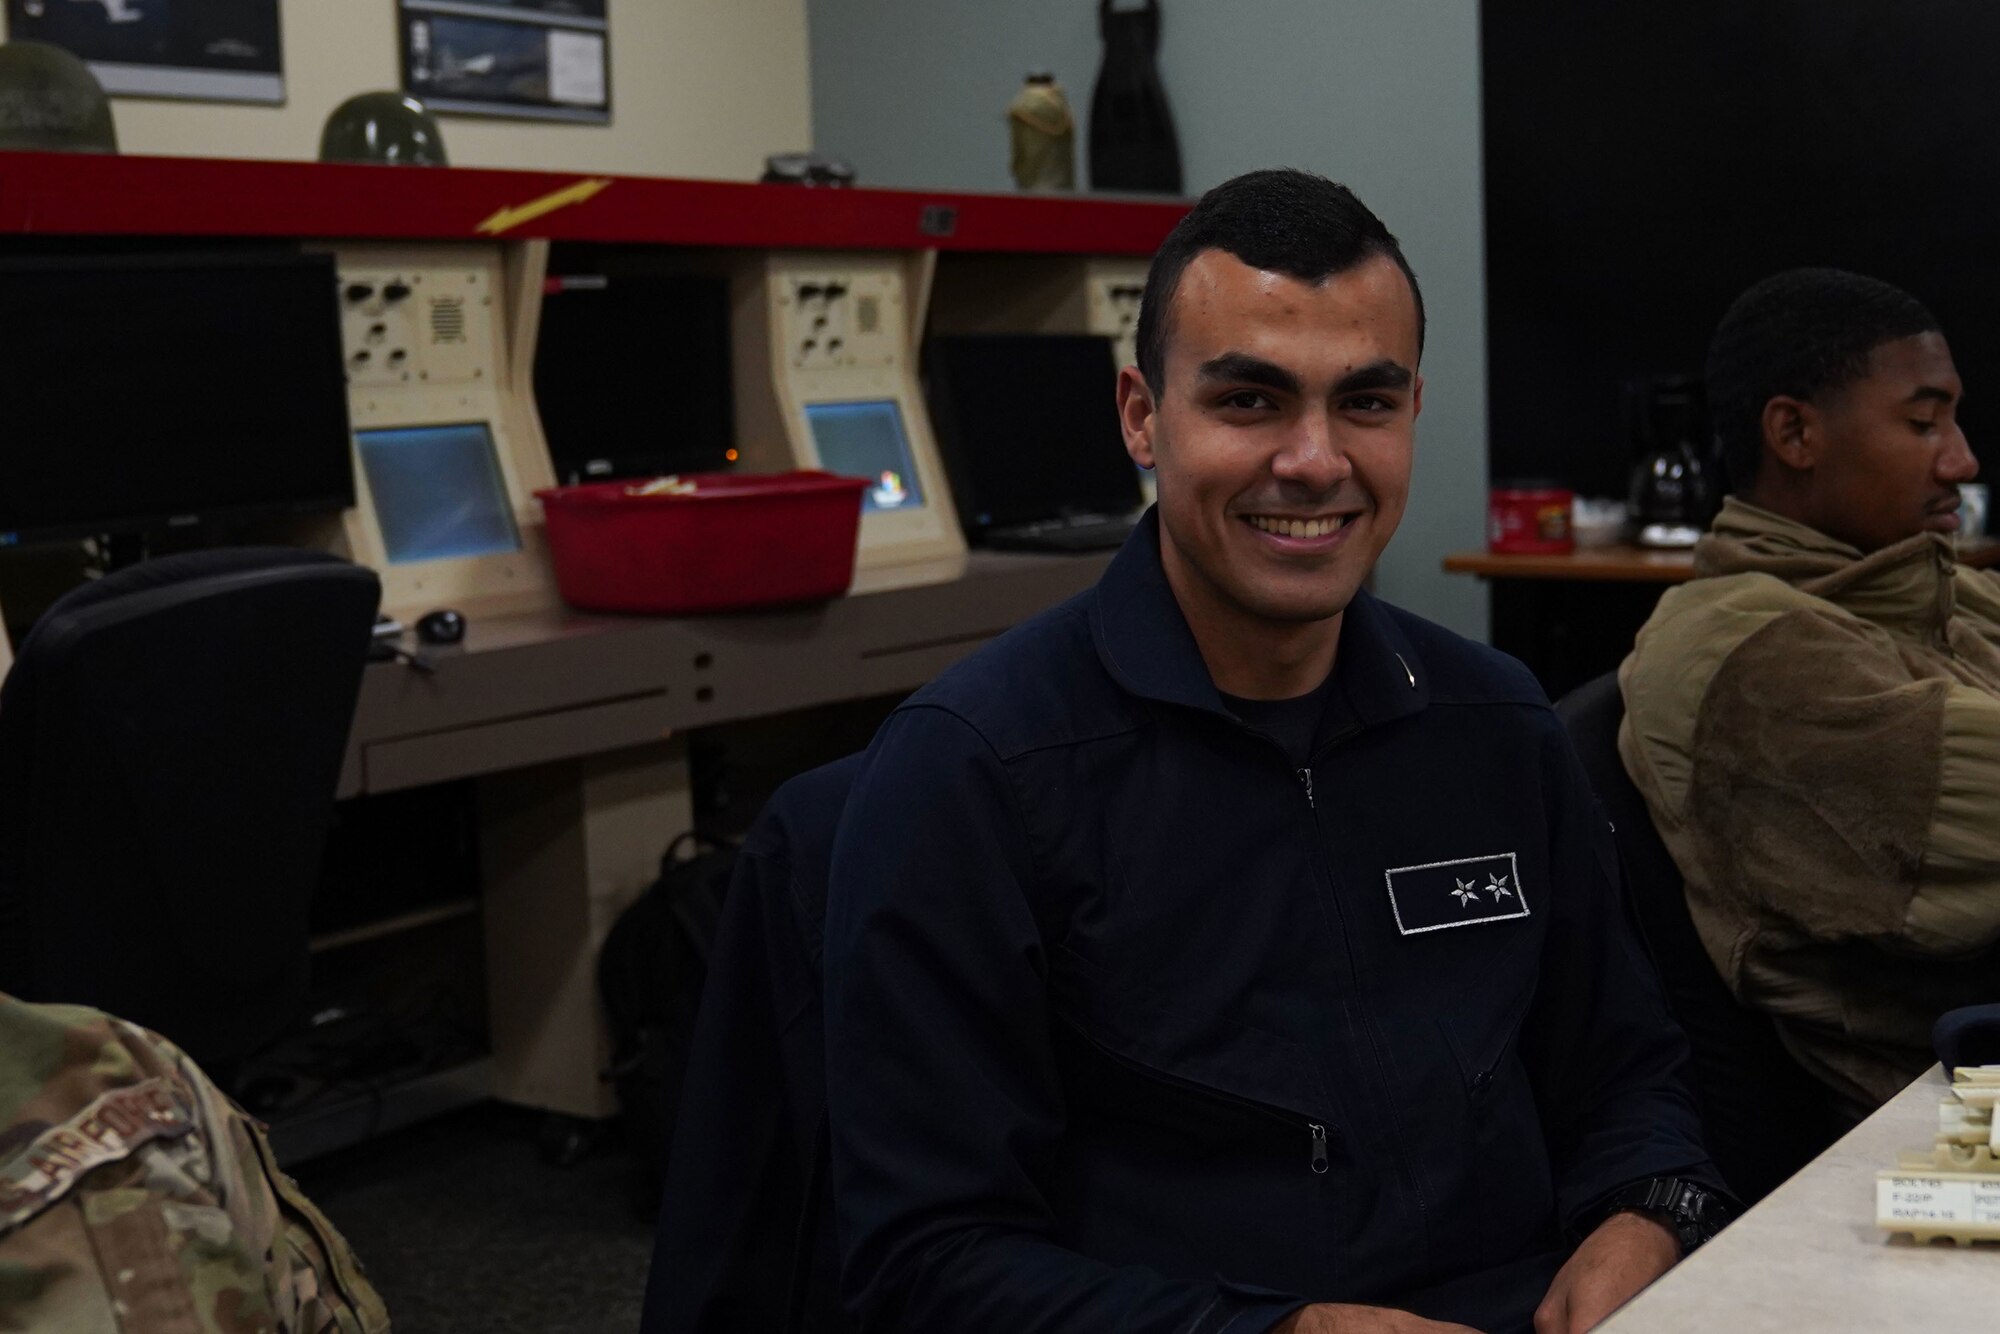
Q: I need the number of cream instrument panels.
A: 3